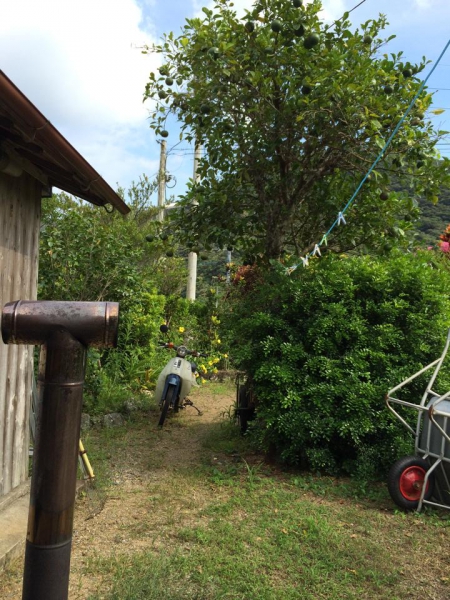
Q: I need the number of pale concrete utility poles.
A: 2